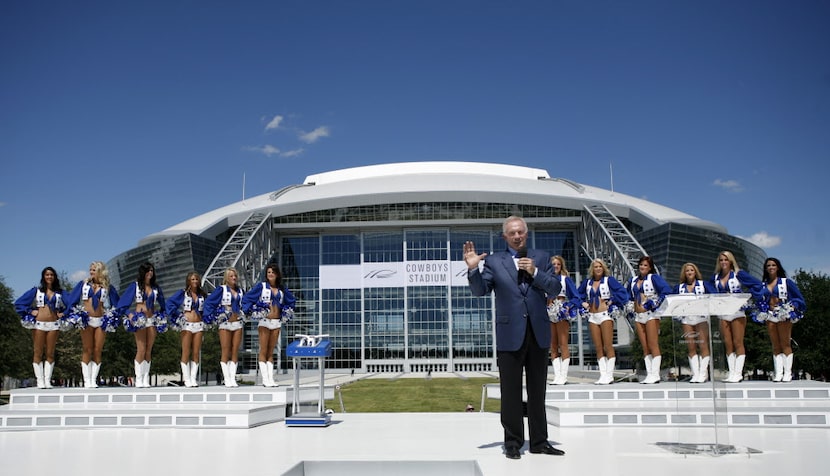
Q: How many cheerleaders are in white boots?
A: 12